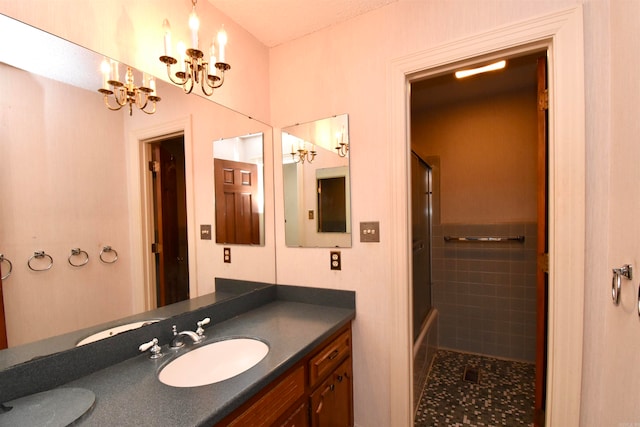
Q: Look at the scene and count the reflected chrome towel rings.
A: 4